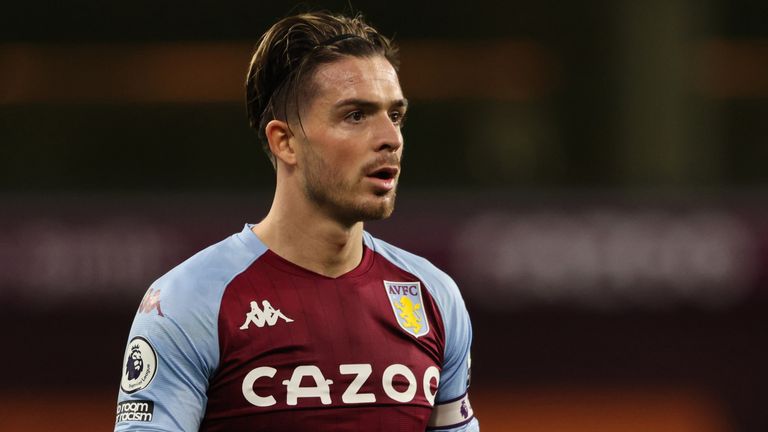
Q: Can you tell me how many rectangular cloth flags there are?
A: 0